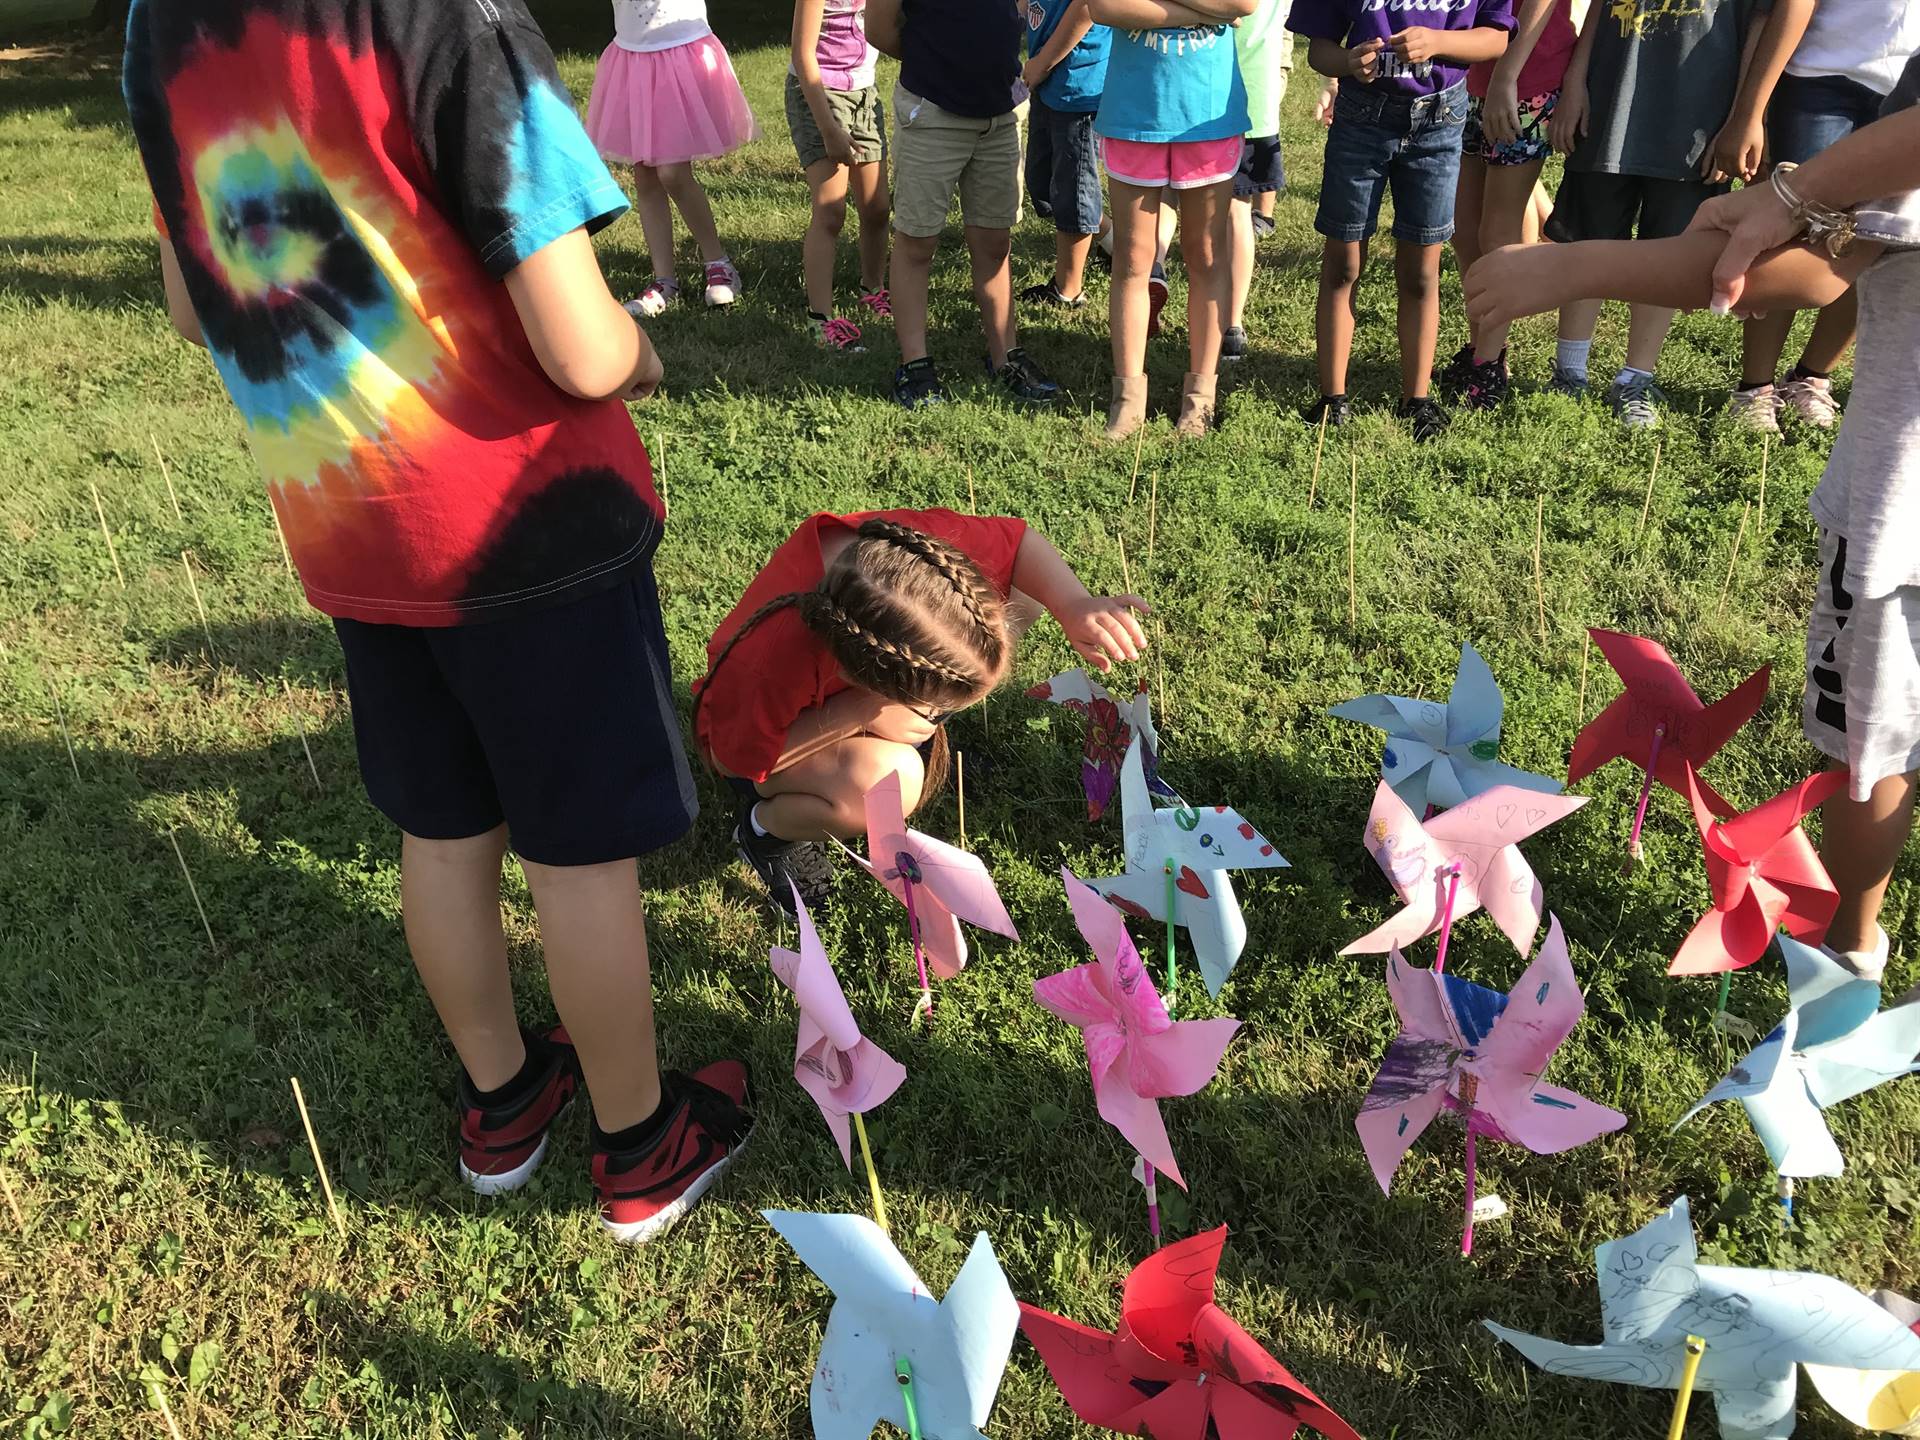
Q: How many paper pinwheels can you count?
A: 15